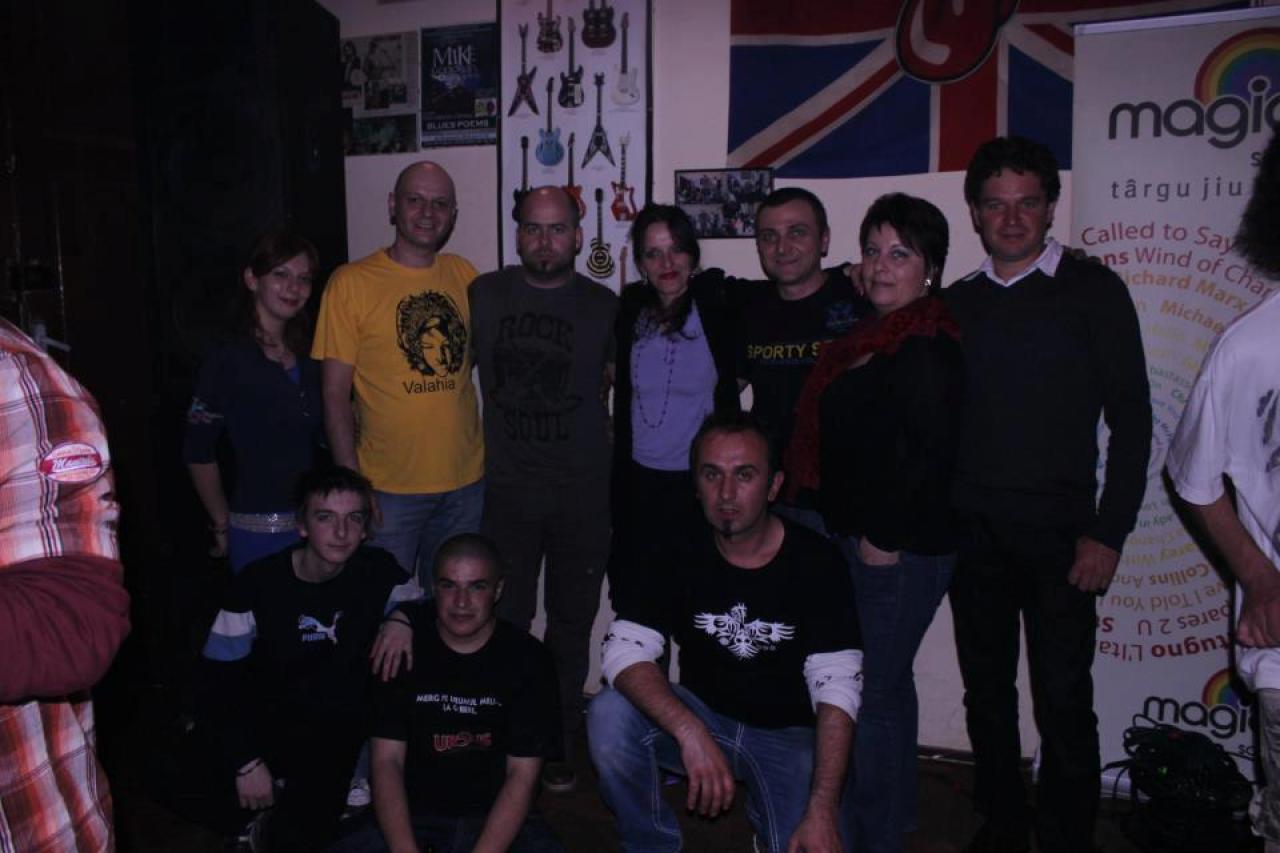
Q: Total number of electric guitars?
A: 12